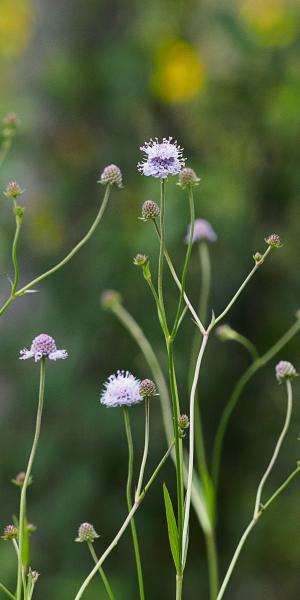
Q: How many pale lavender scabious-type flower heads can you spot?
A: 4